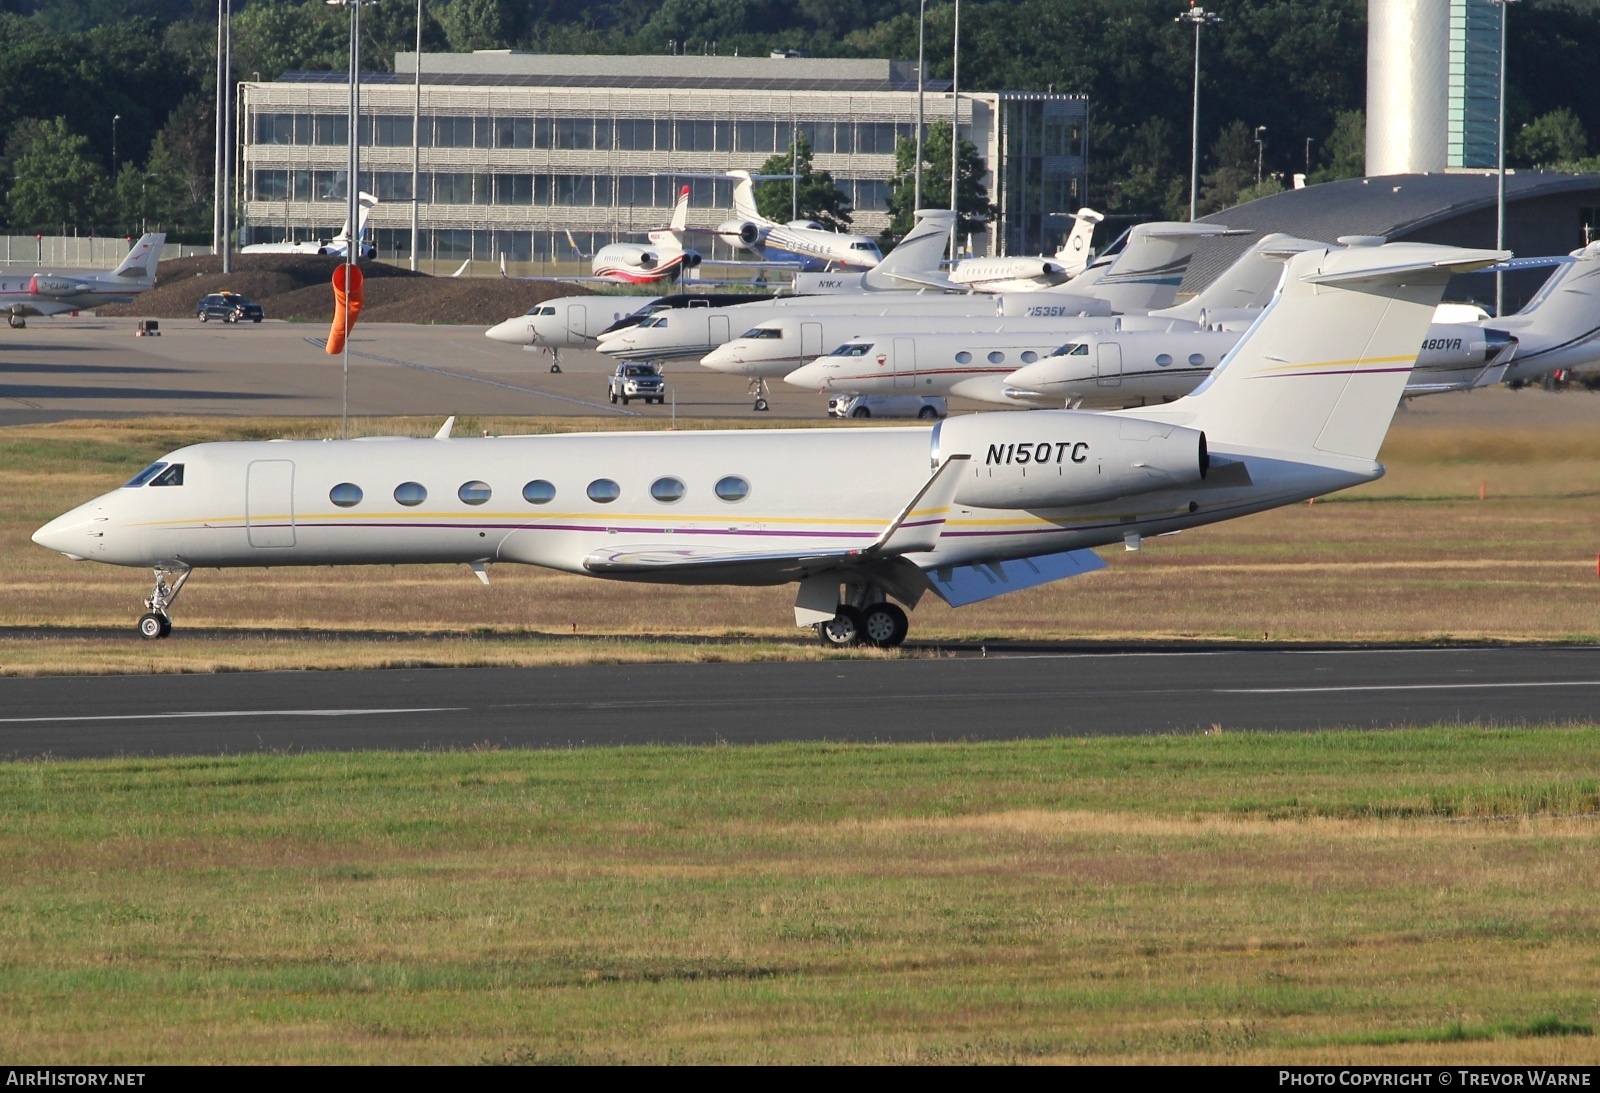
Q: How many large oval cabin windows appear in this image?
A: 7